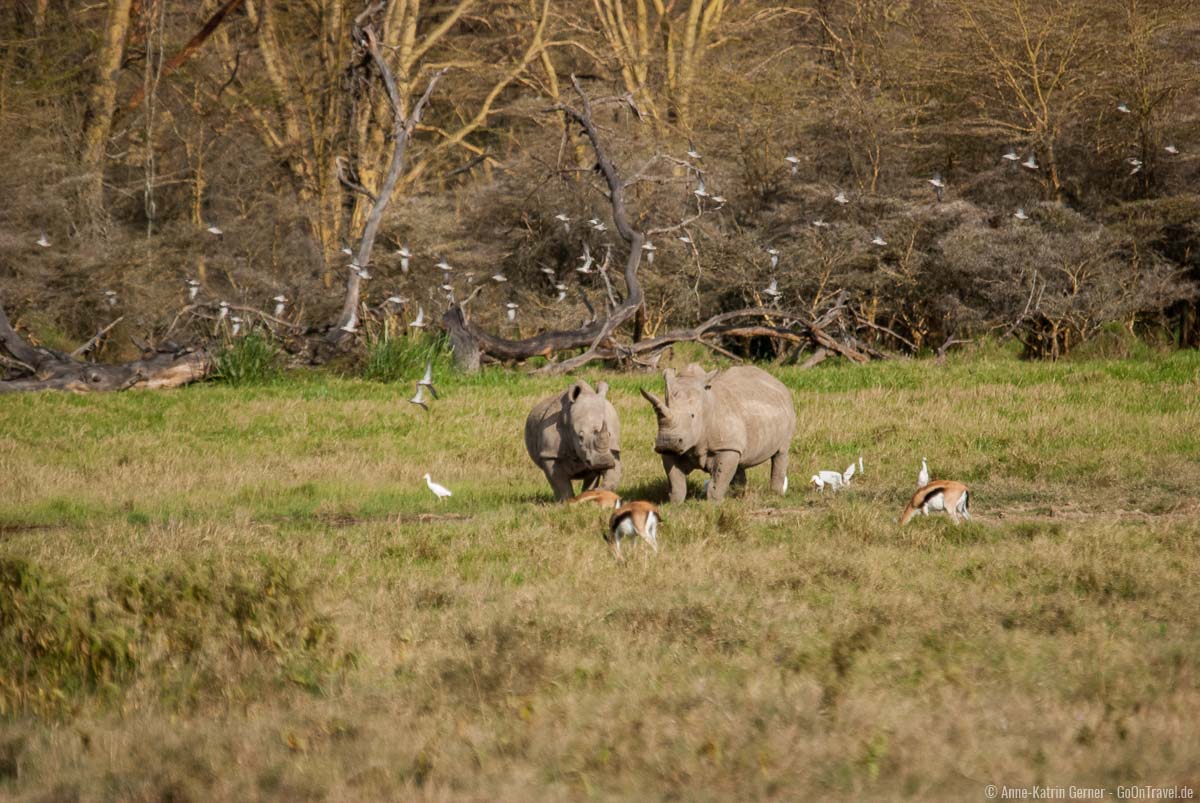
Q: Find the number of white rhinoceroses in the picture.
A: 2